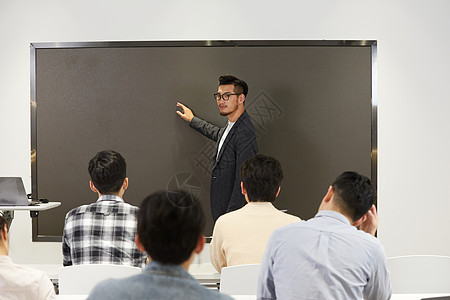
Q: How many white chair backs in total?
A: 3